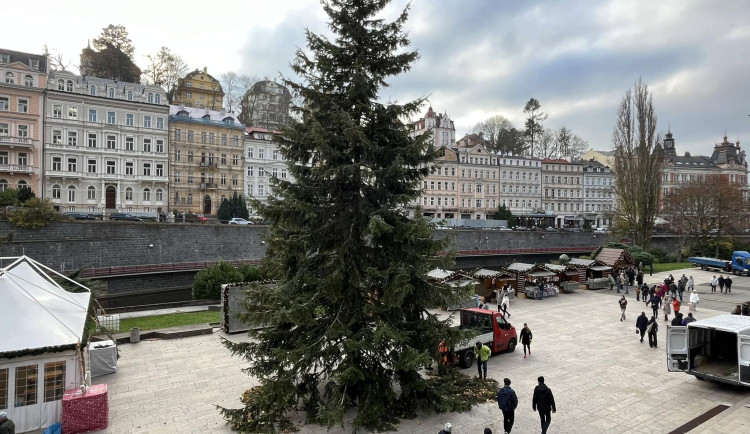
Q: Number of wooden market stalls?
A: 6